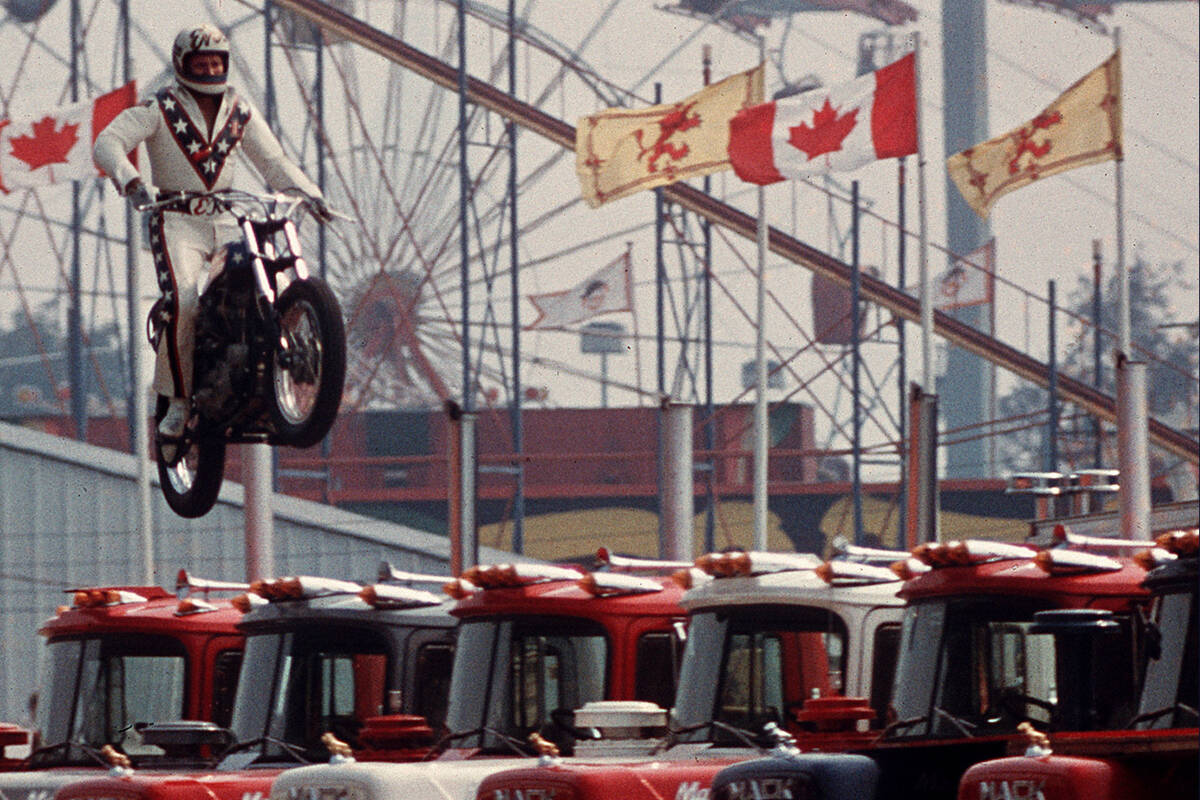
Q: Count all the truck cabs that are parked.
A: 6